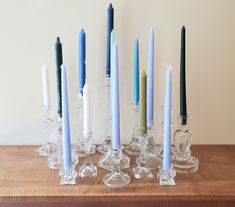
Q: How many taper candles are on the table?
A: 13